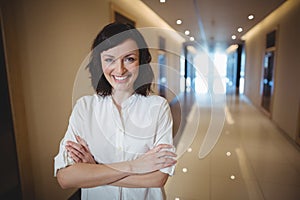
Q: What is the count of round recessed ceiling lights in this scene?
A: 7